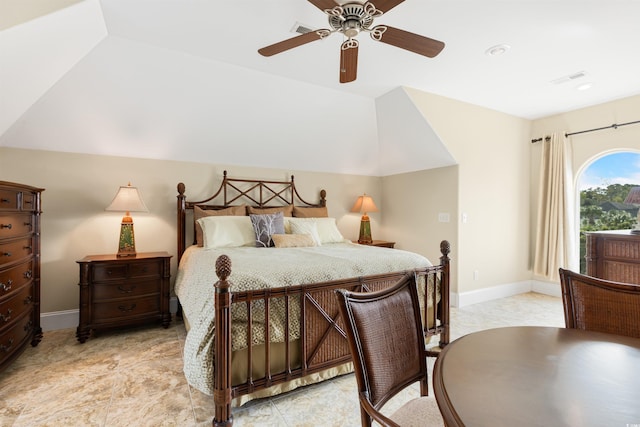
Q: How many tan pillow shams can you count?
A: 3